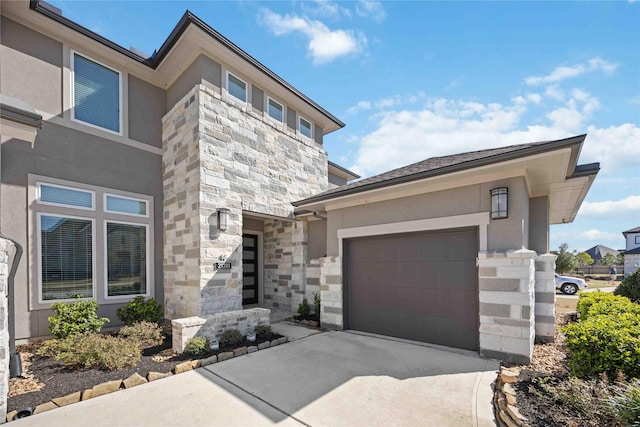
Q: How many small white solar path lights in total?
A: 2